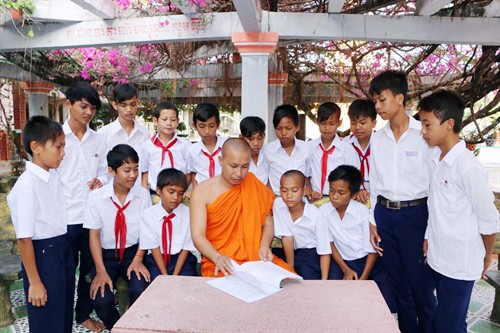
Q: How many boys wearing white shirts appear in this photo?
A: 15